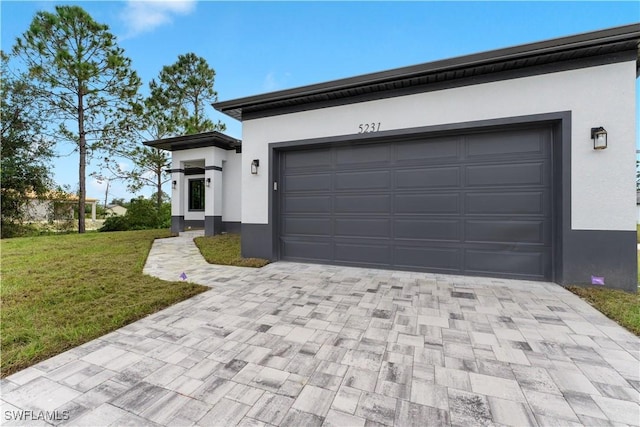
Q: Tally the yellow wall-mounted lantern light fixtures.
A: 0